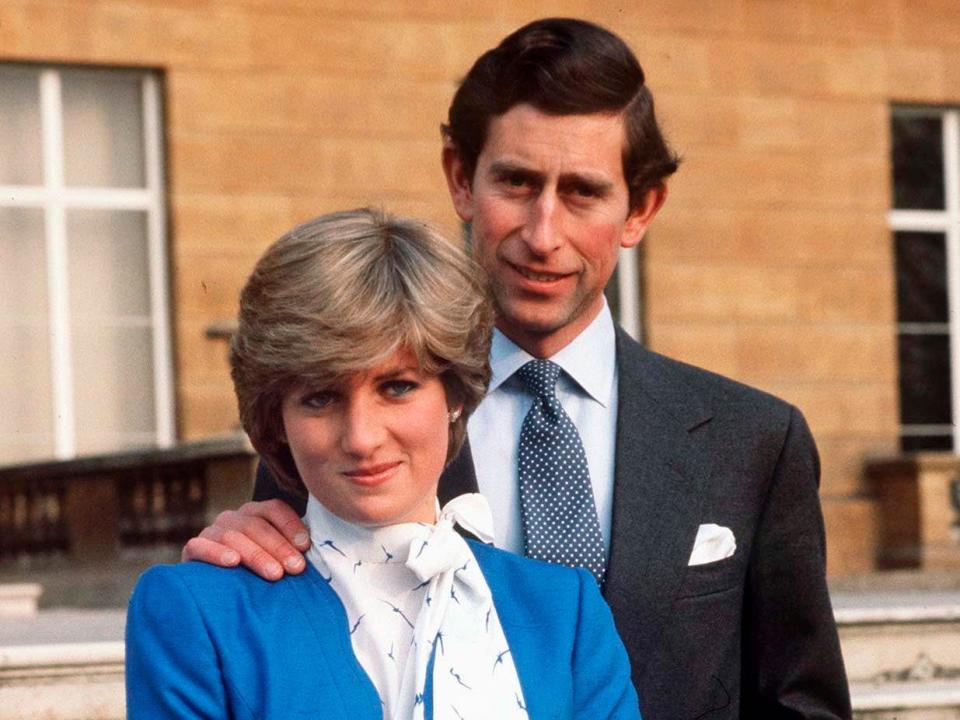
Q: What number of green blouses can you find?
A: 0